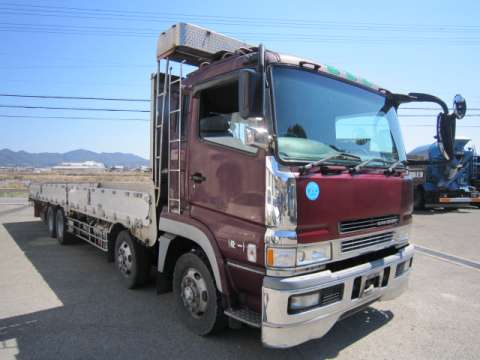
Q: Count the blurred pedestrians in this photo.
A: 0